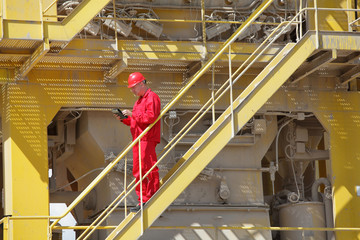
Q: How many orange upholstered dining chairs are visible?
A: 0